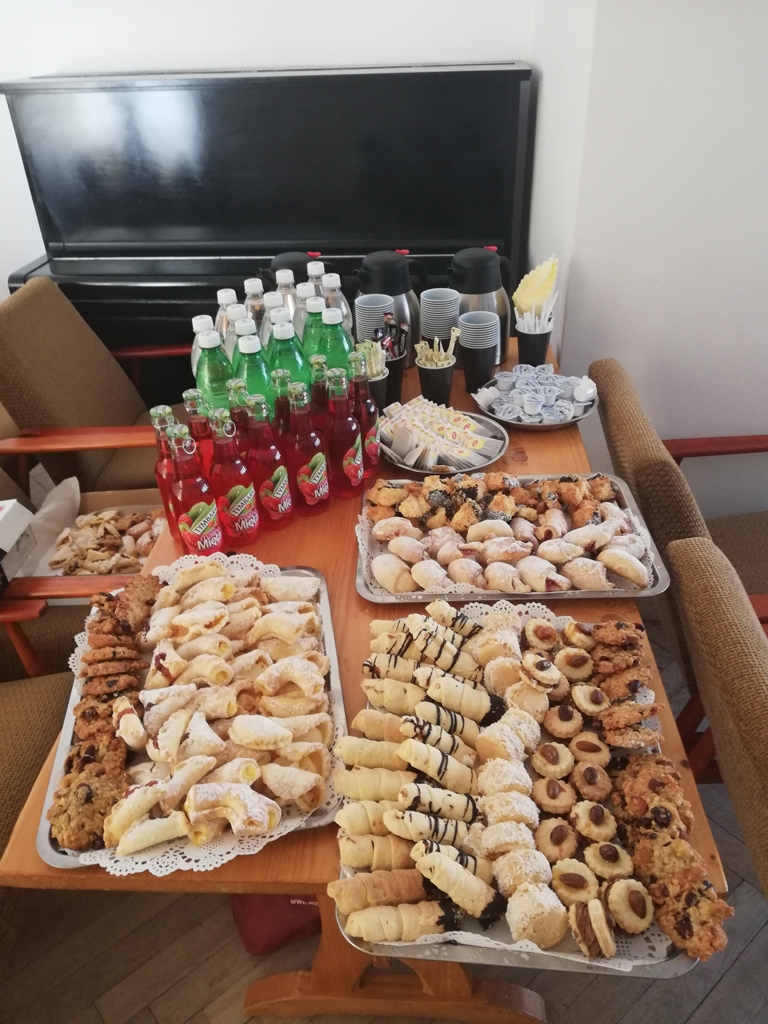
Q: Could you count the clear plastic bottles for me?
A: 9